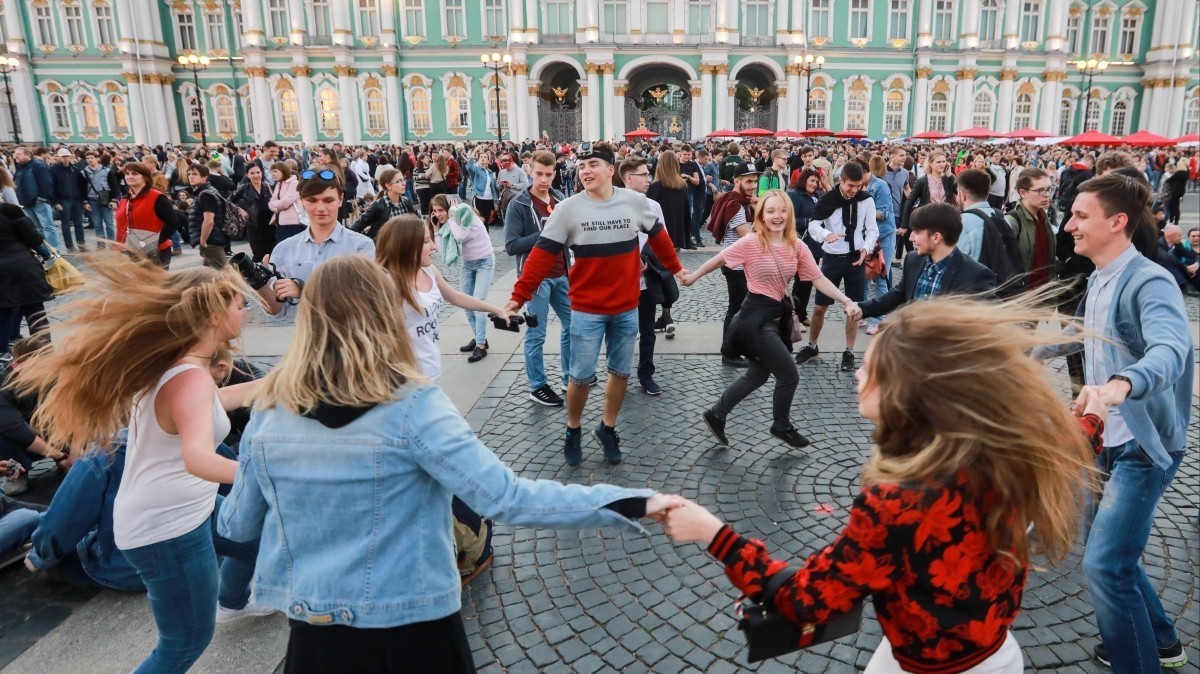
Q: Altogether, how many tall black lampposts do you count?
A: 5